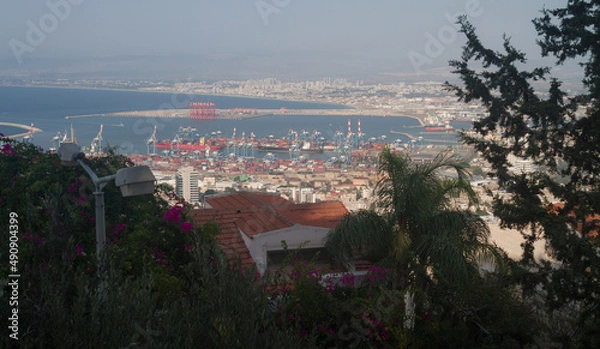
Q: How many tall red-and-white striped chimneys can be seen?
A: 2